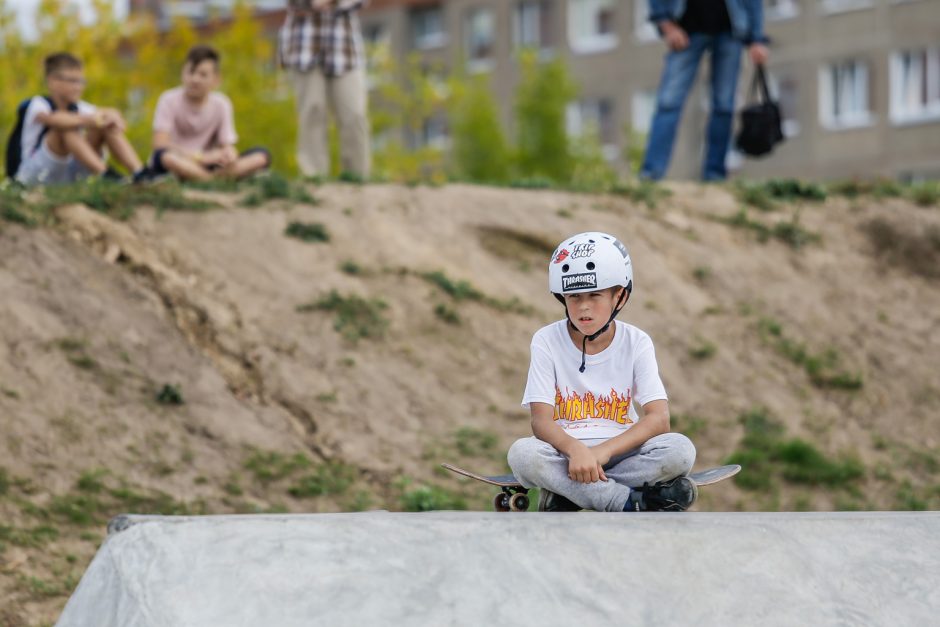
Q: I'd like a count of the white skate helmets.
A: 1